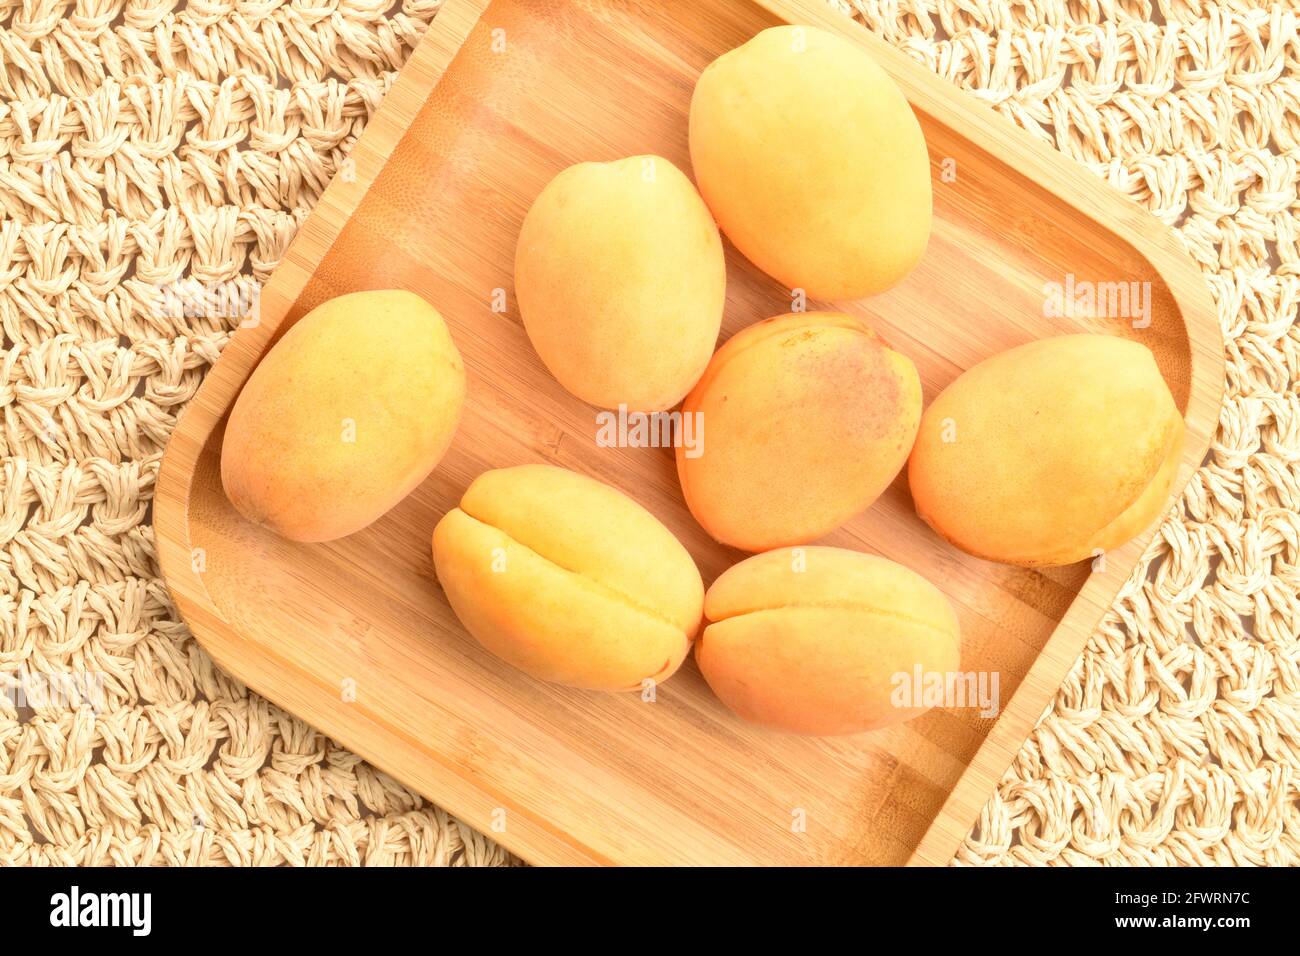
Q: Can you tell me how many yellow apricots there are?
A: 7